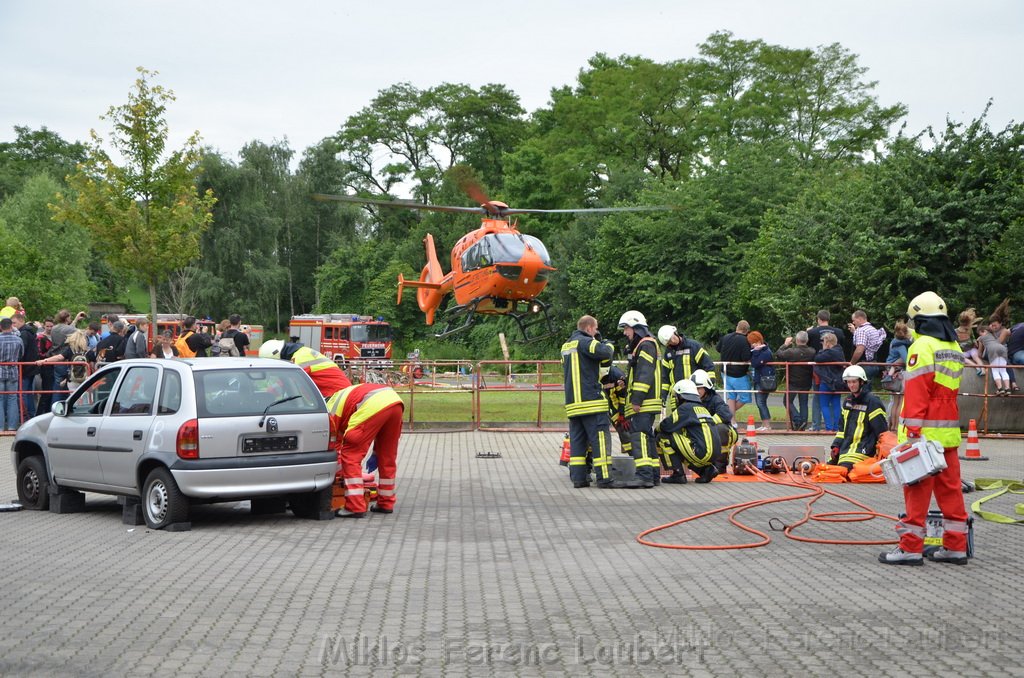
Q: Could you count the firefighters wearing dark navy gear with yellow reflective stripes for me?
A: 7